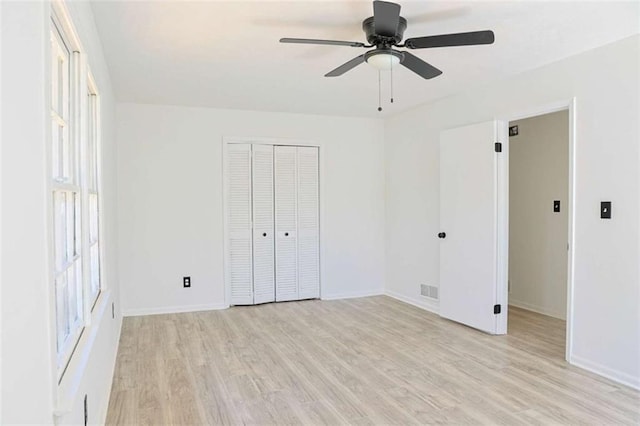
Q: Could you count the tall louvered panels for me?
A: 4